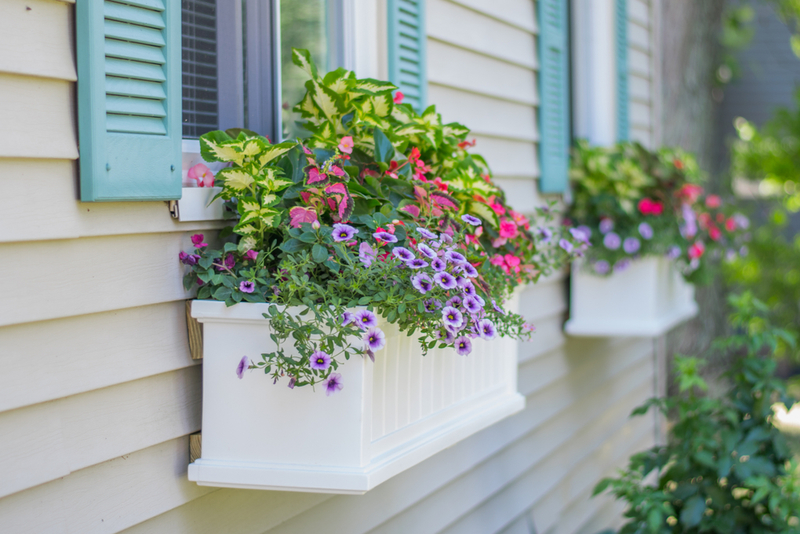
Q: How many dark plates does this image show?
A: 0